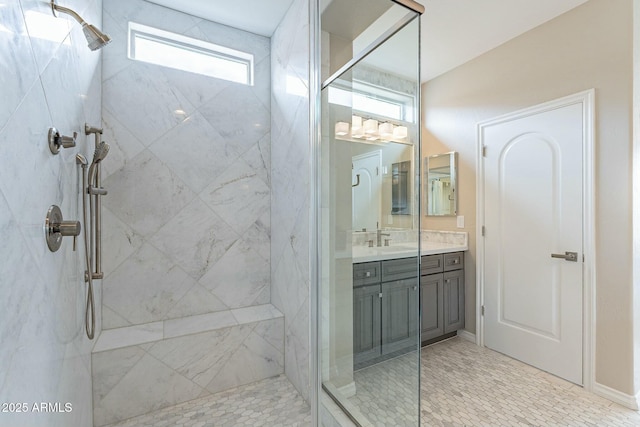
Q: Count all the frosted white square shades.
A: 5